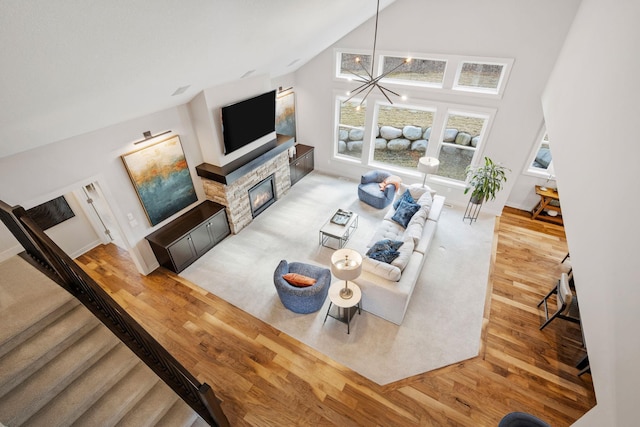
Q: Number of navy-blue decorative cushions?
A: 4